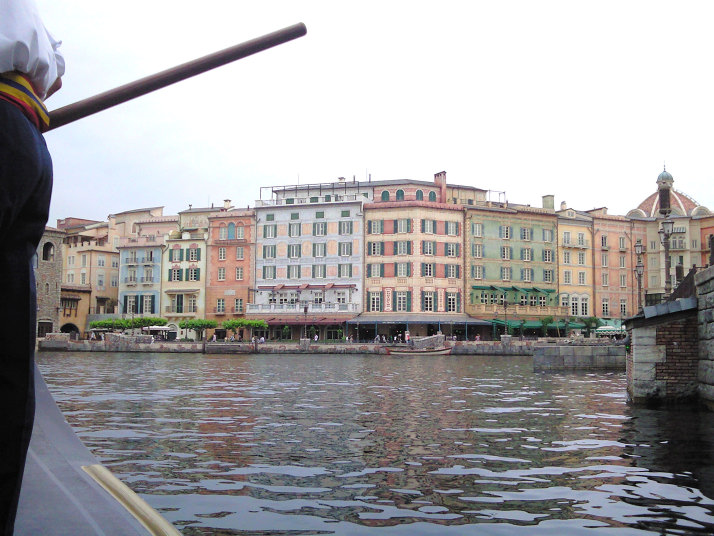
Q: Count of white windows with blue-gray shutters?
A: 12